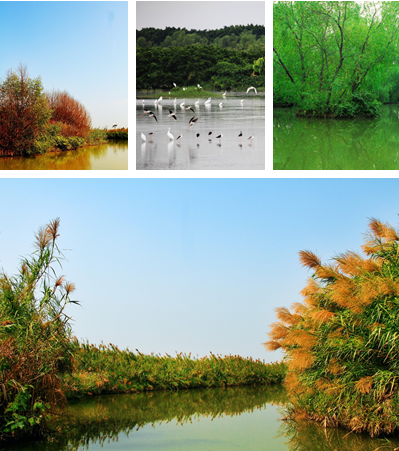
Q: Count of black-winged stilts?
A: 12